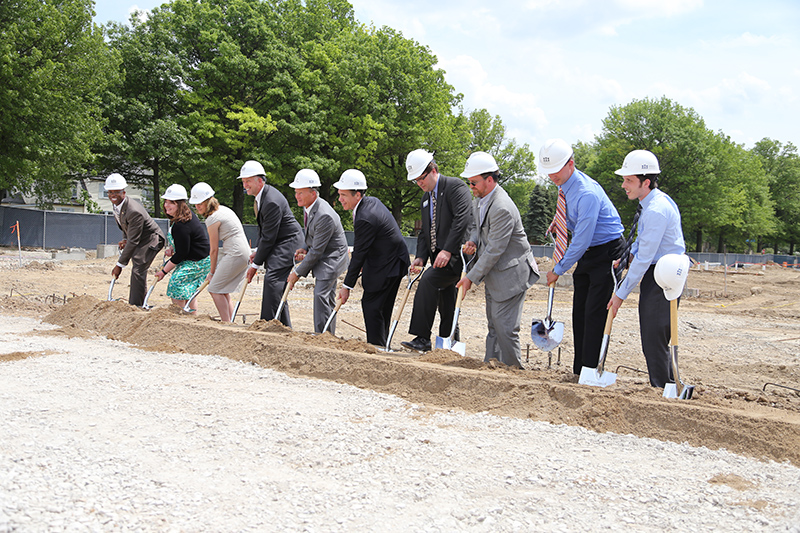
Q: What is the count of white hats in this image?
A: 11